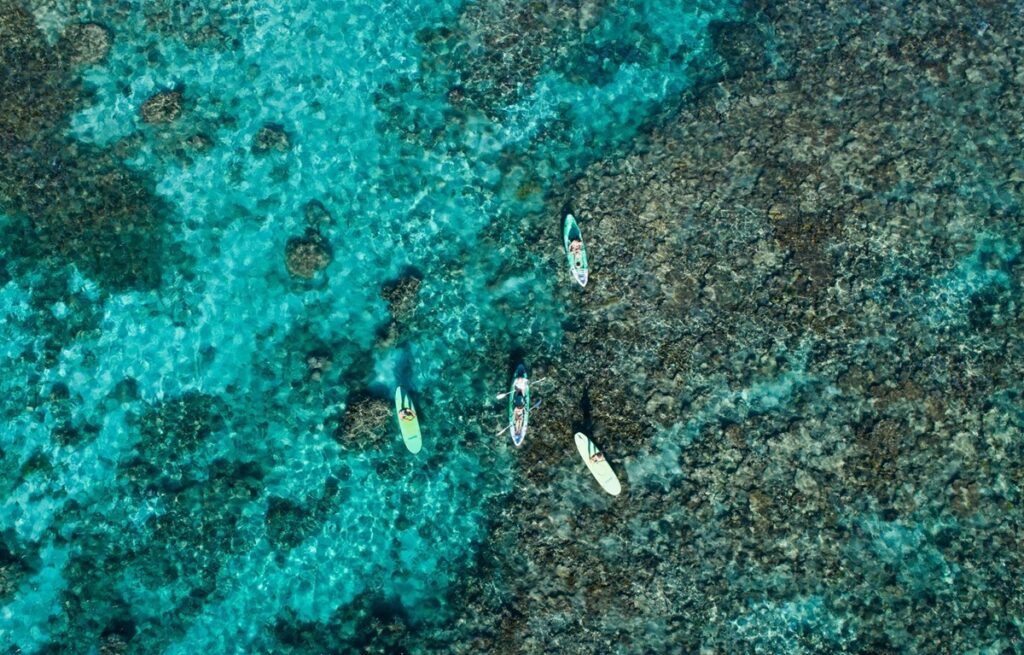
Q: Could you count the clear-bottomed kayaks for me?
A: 2